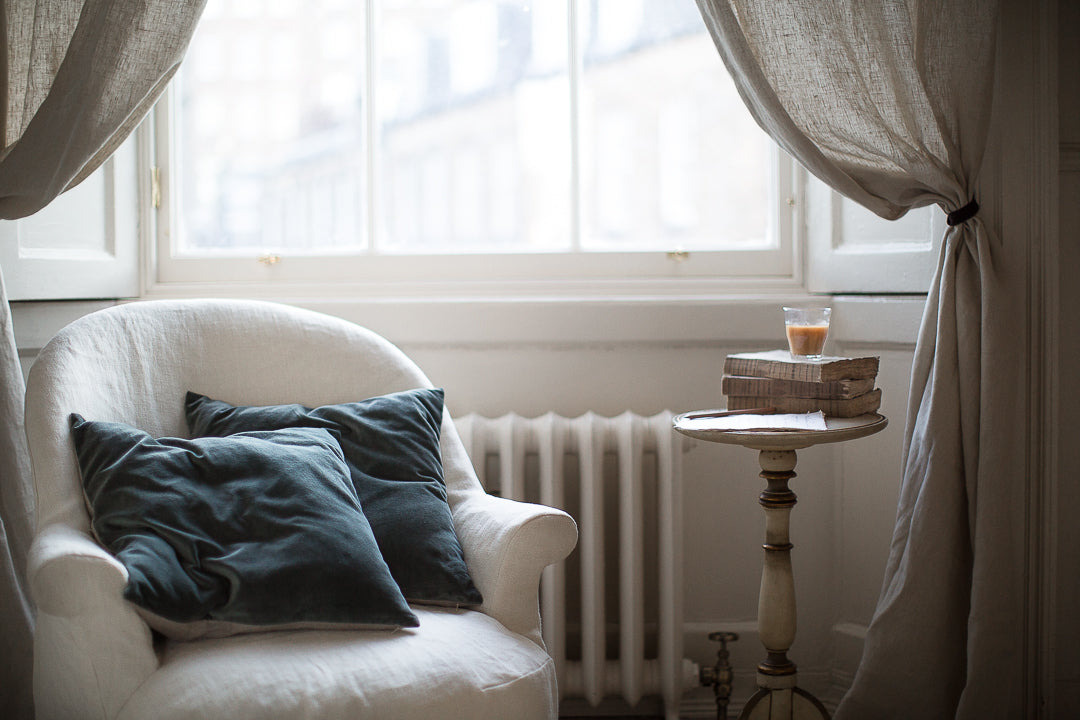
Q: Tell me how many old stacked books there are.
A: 3